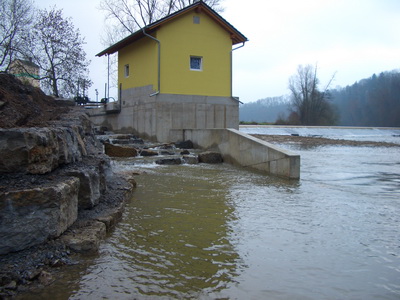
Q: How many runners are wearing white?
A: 0